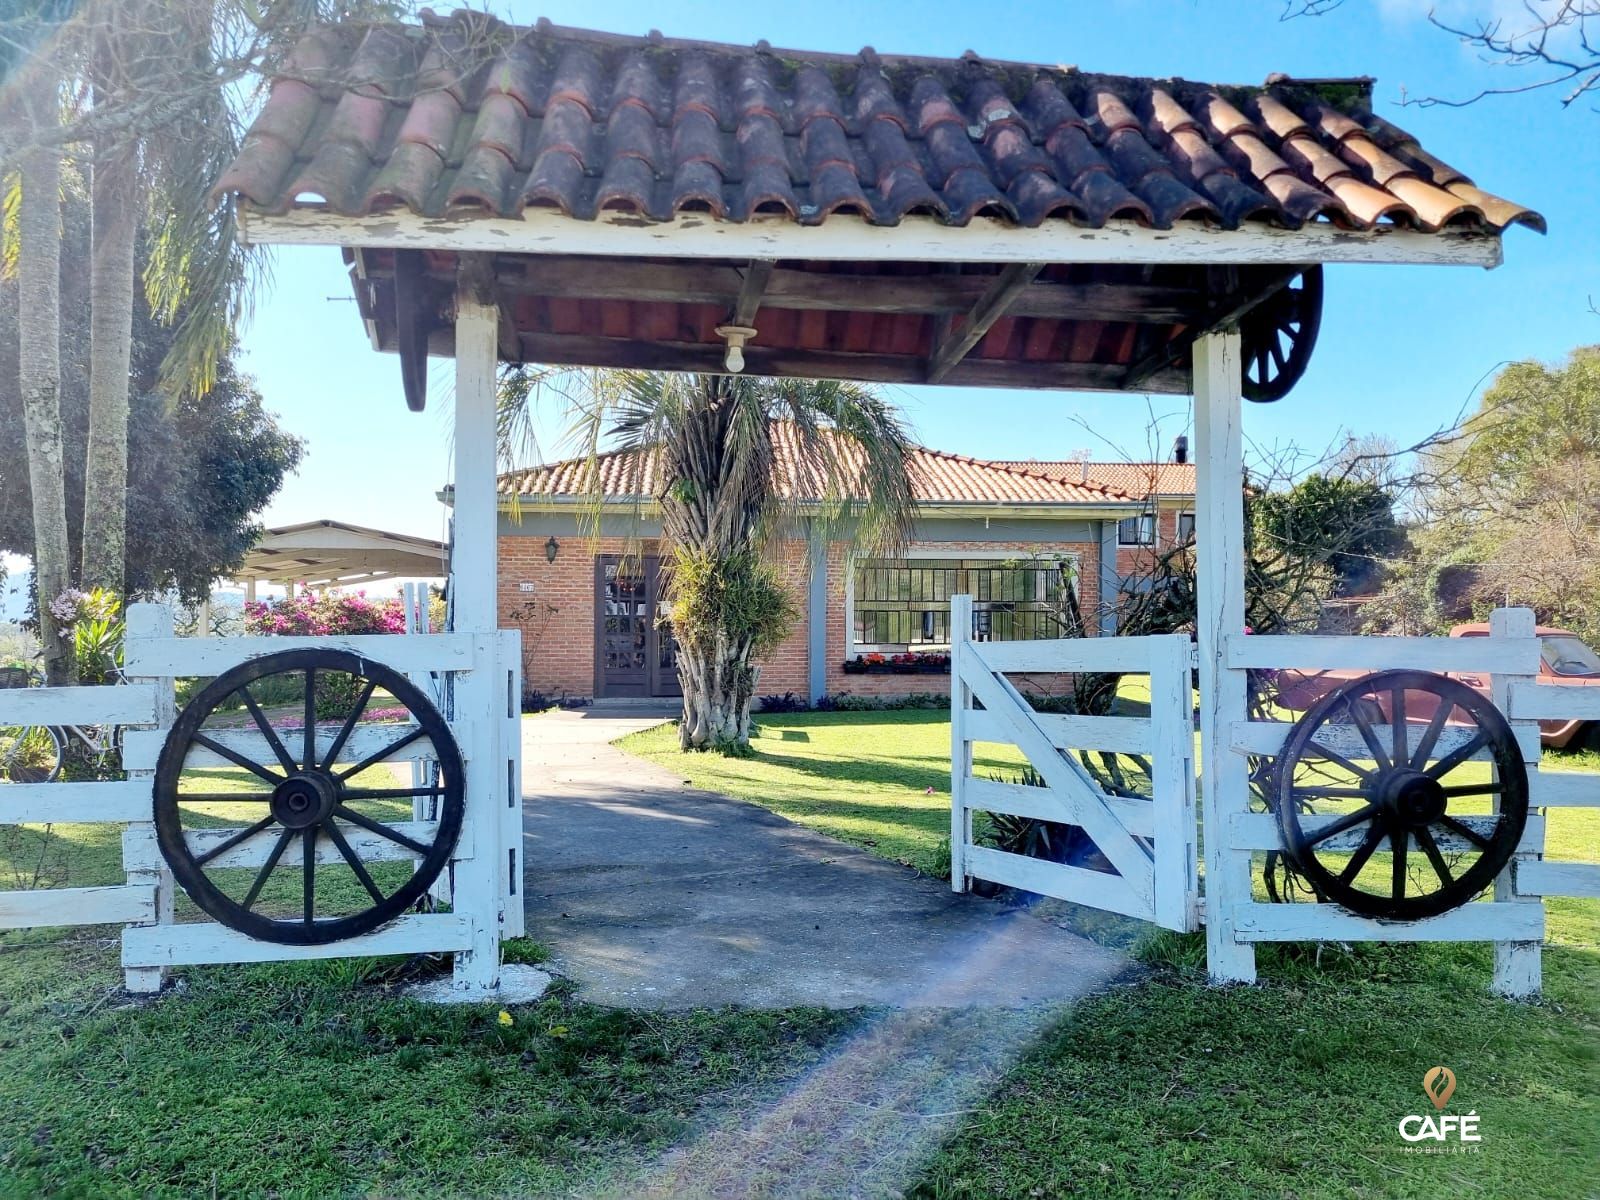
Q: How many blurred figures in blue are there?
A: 0